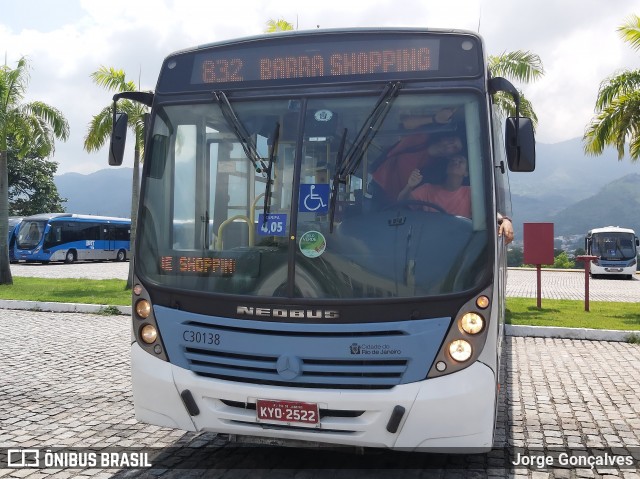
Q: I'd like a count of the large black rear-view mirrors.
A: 2